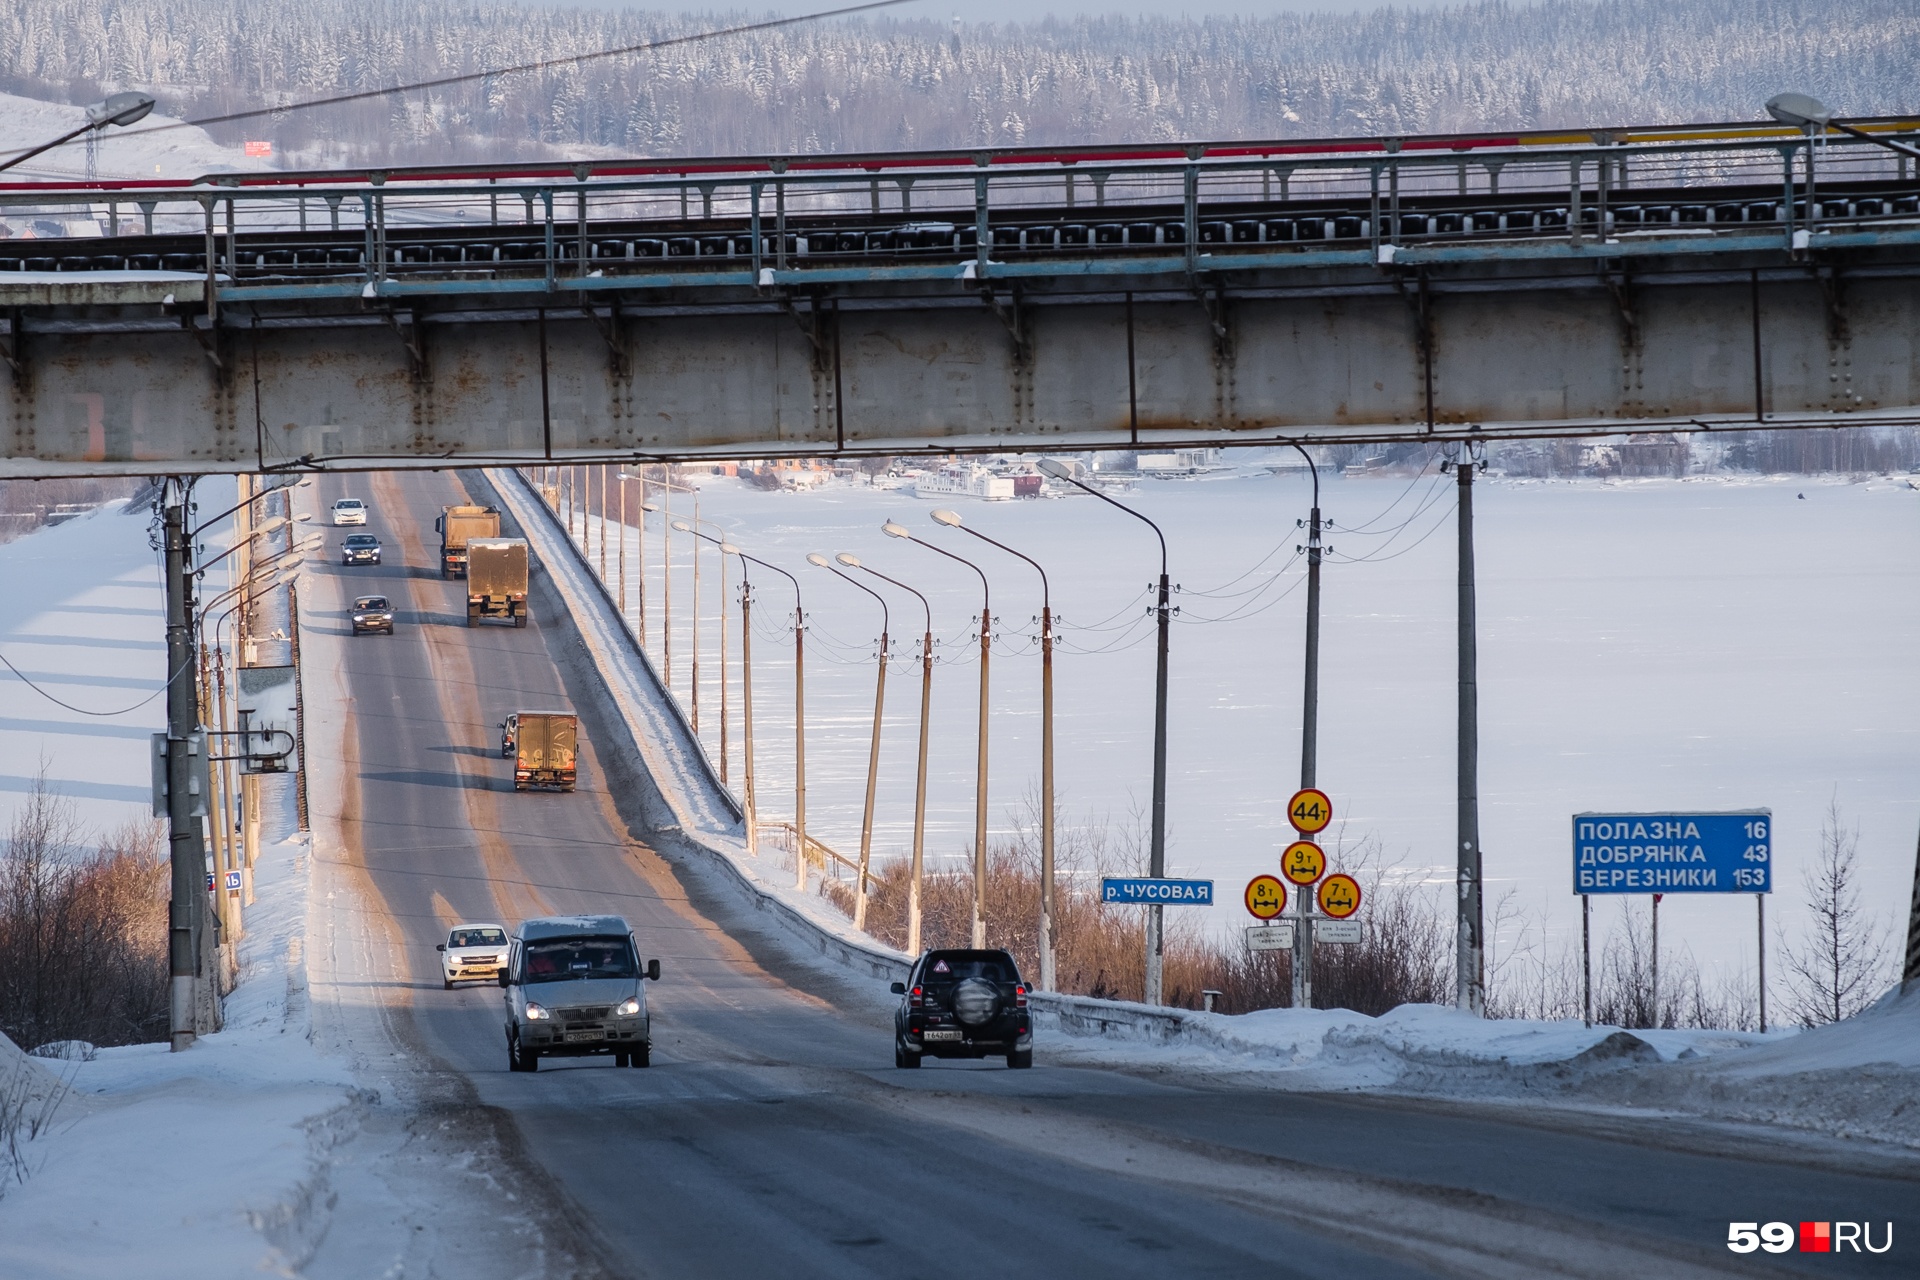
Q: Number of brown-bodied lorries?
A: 3